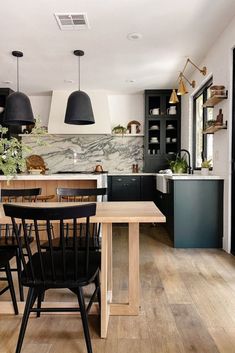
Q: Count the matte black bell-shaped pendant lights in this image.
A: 2